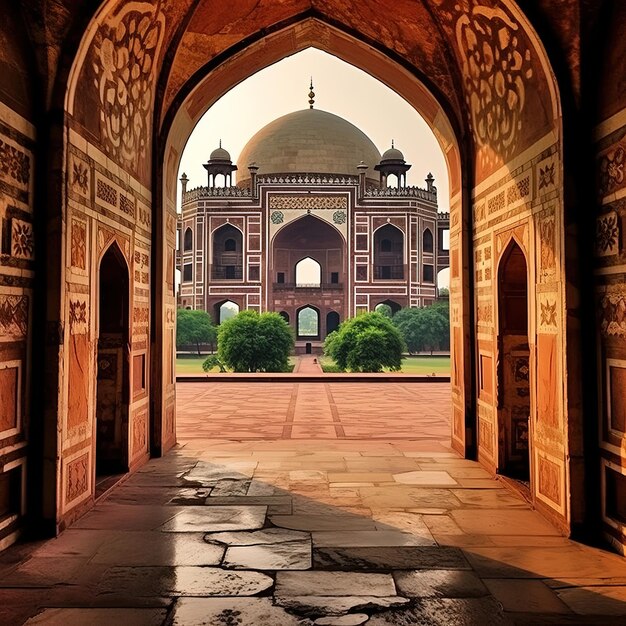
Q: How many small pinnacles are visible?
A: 4